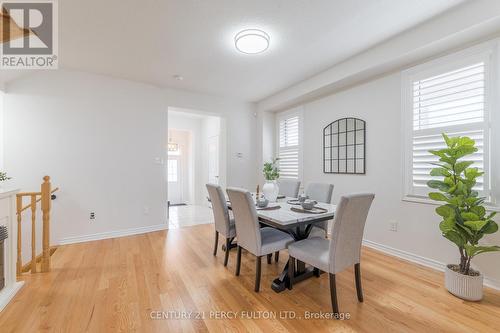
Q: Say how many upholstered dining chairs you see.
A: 5